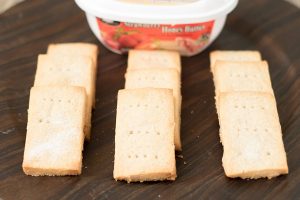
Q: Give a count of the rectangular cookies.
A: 9